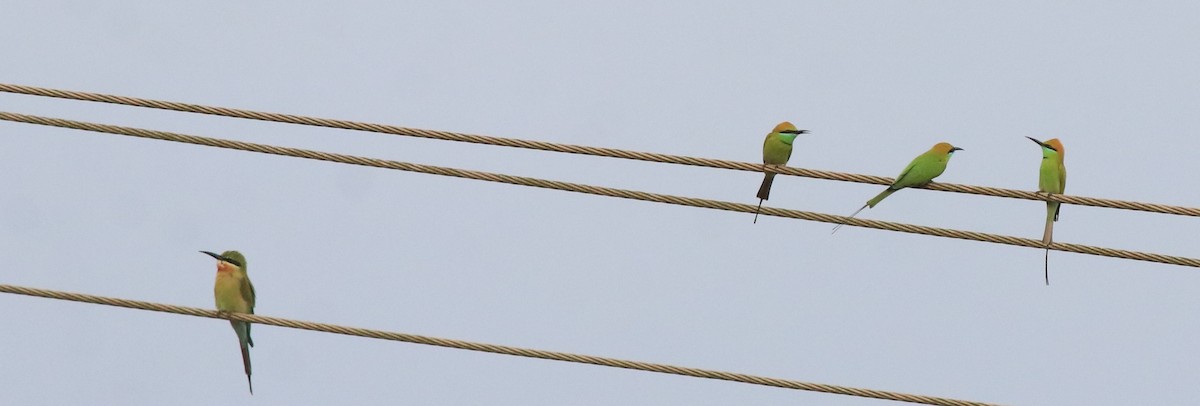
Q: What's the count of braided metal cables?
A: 3